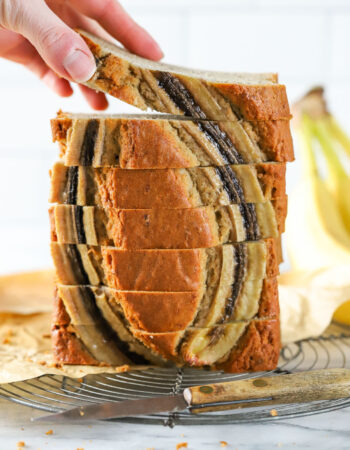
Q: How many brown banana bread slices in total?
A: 7